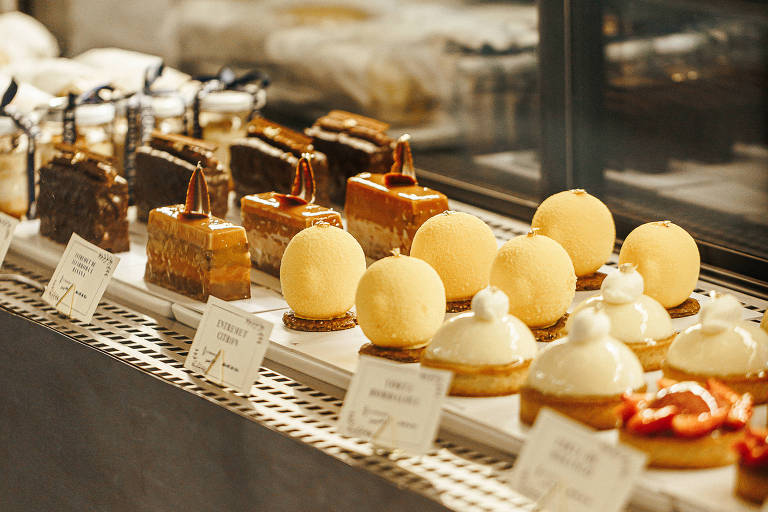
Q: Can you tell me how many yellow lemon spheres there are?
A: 6